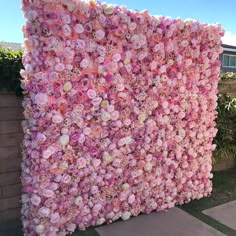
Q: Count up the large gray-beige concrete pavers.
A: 2